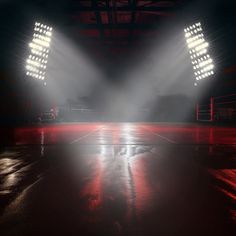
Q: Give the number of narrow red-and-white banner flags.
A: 0